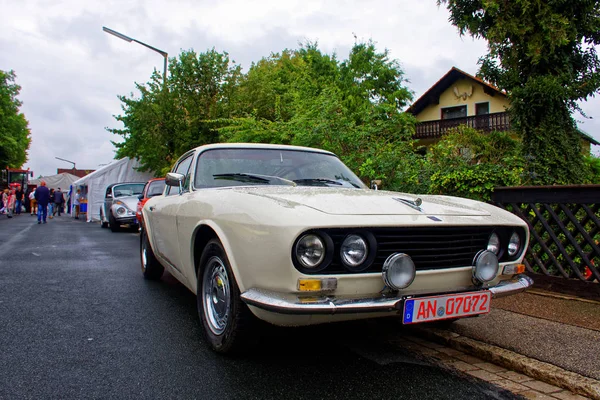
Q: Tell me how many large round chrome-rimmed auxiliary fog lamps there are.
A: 2